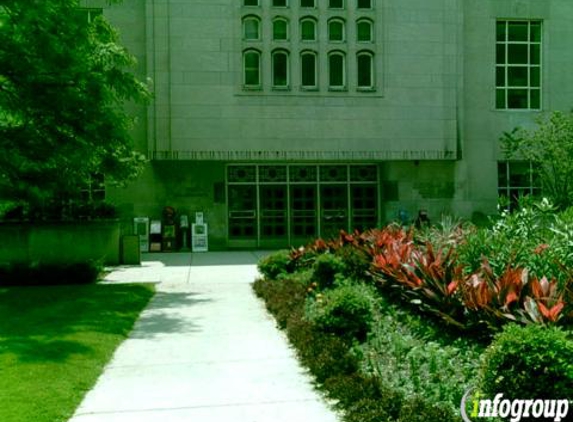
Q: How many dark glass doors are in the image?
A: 5